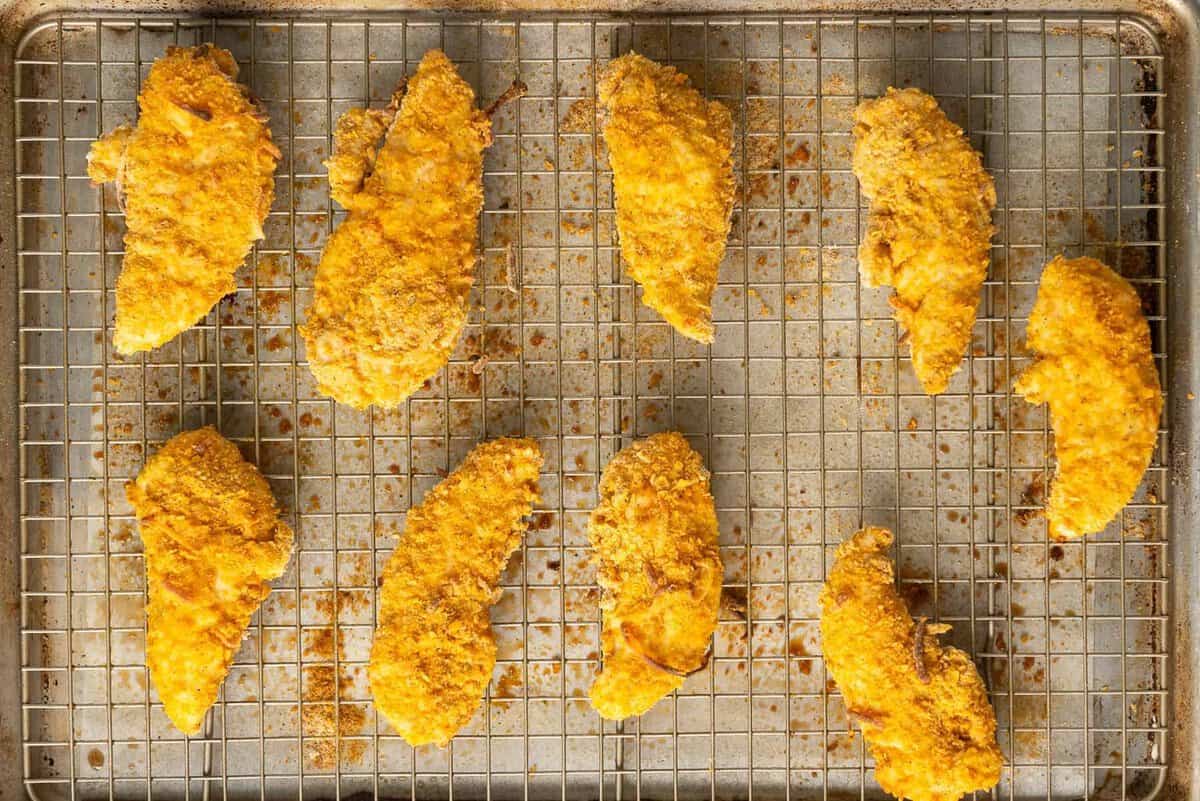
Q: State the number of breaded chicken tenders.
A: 9